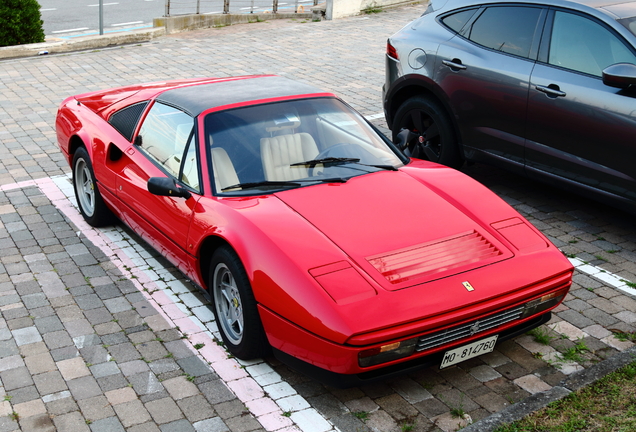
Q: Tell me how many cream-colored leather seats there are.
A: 2